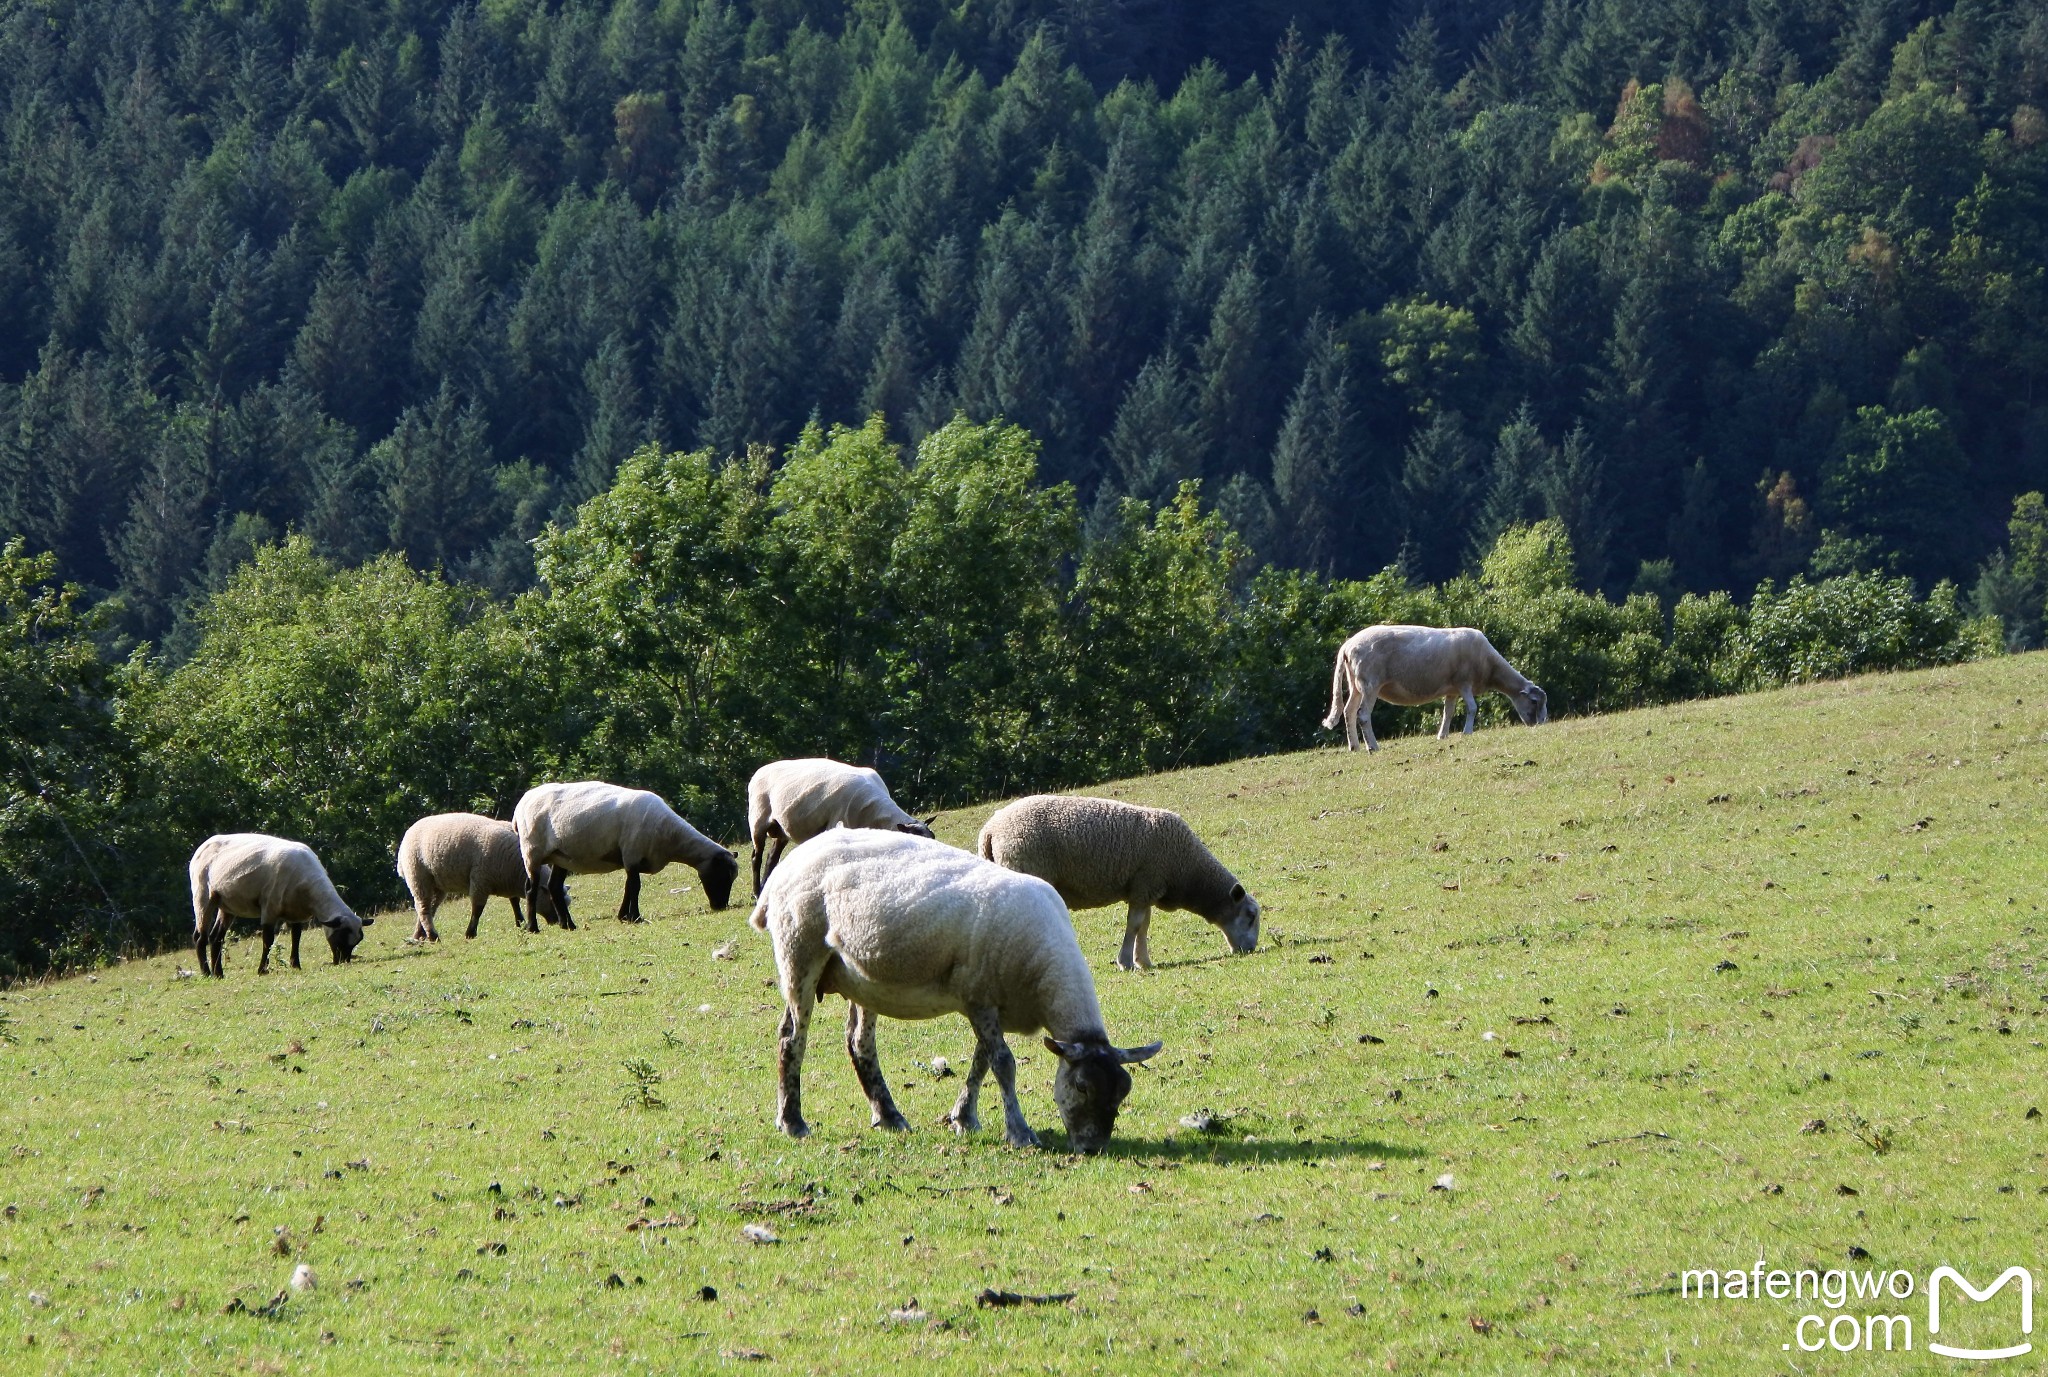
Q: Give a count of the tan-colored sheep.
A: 2